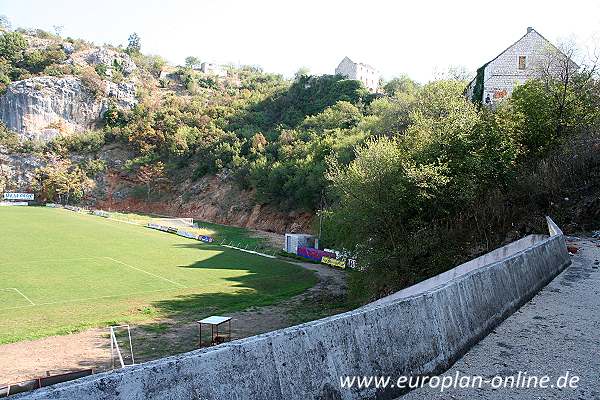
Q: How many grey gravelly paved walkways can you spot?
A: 1